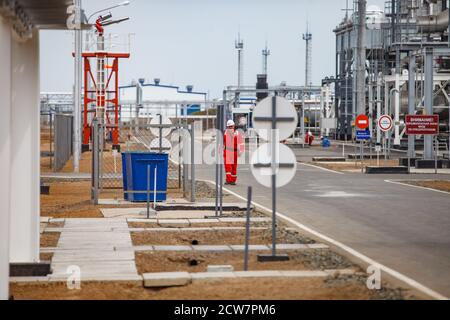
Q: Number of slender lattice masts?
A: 3